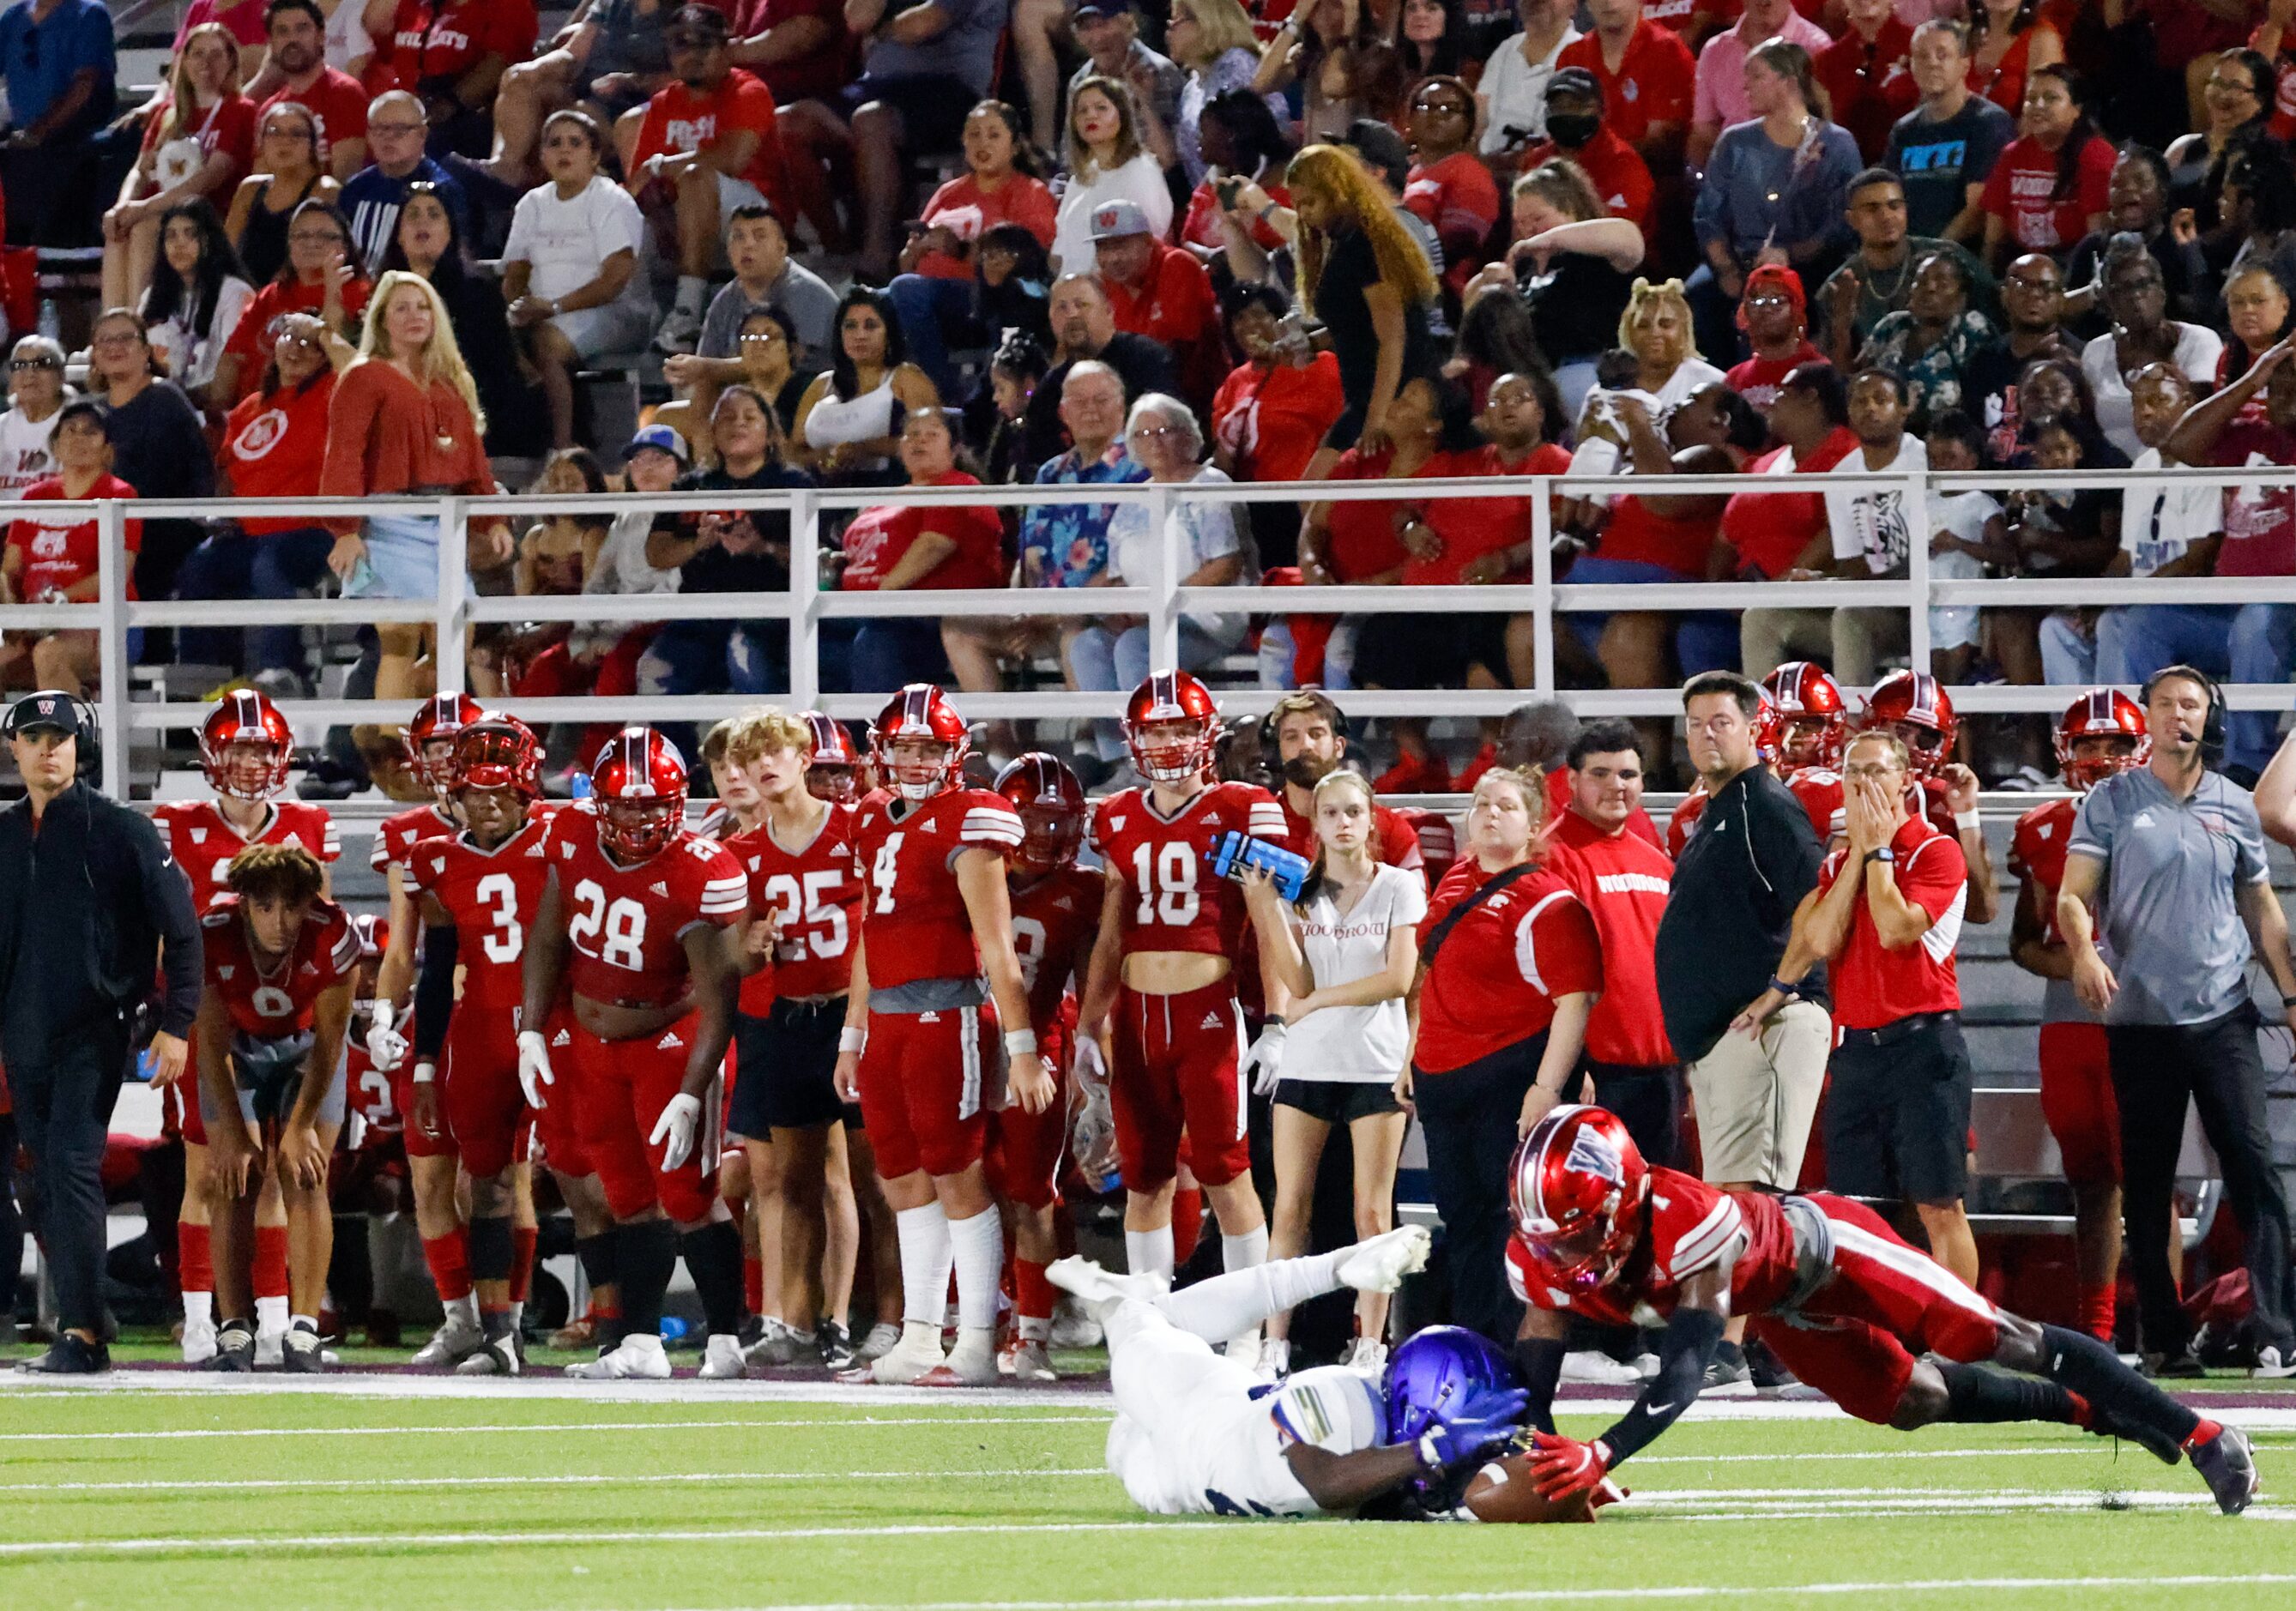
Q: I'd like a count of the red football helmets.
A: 14